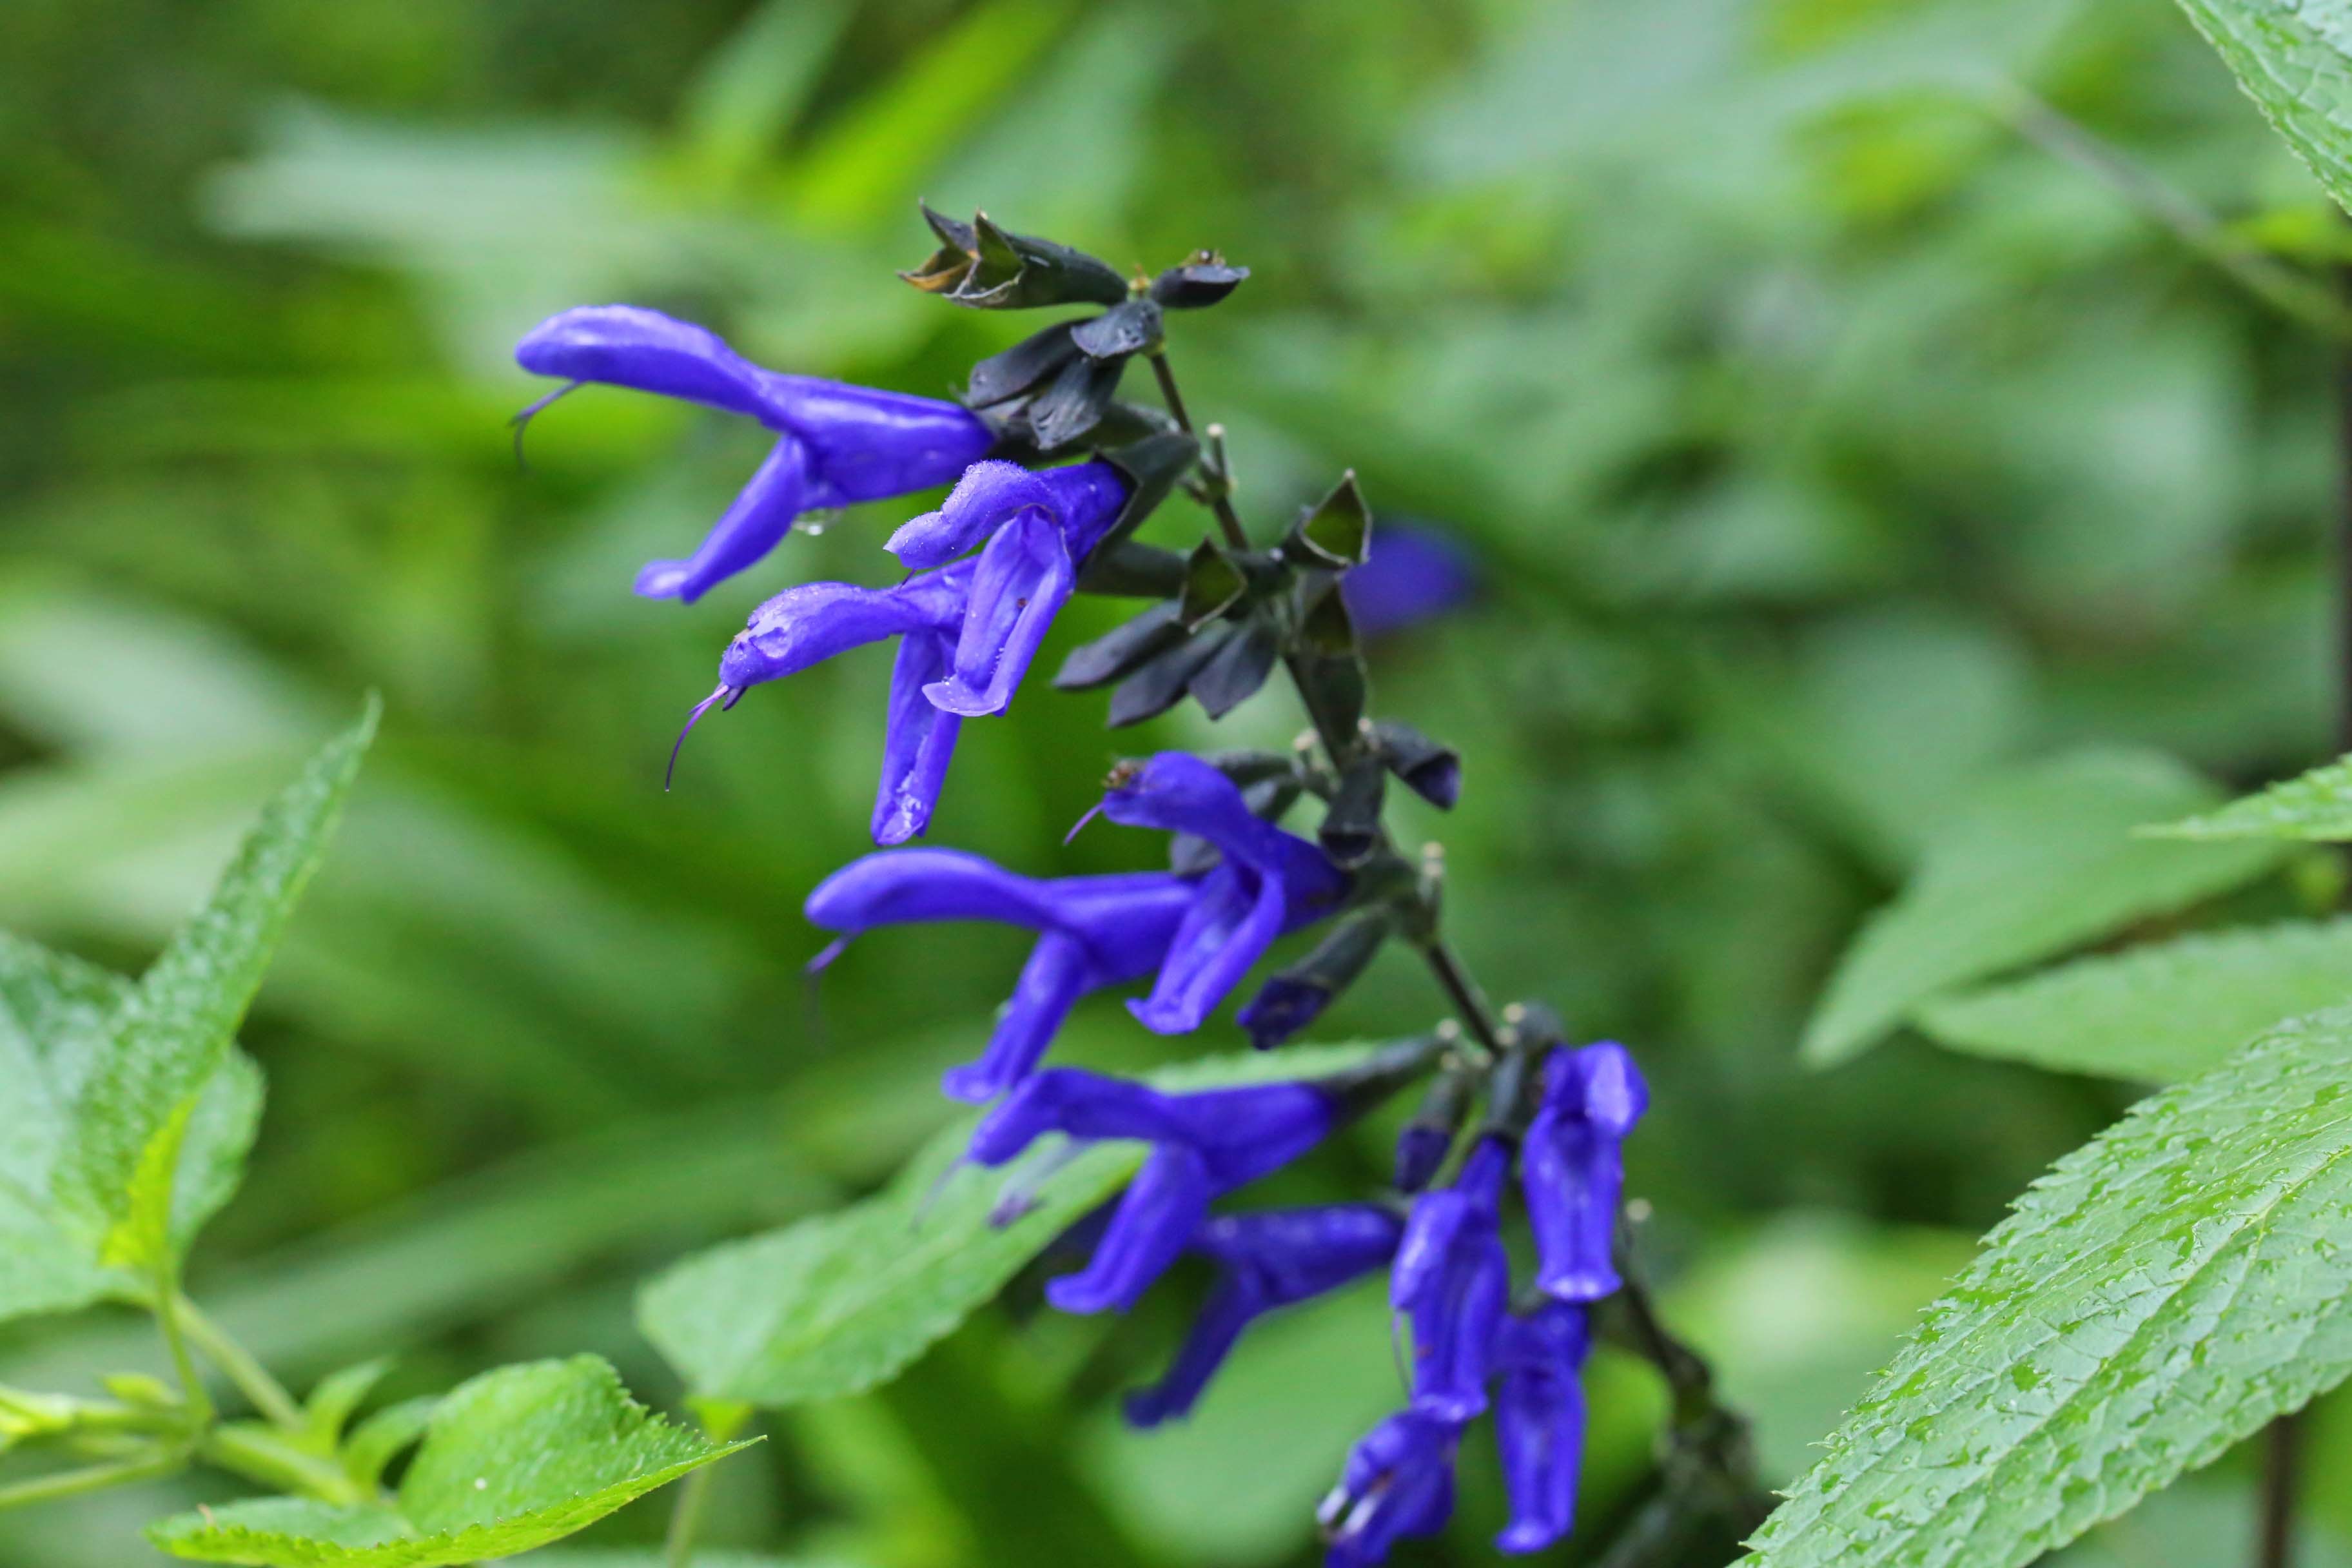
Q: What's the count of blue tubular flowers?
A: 11